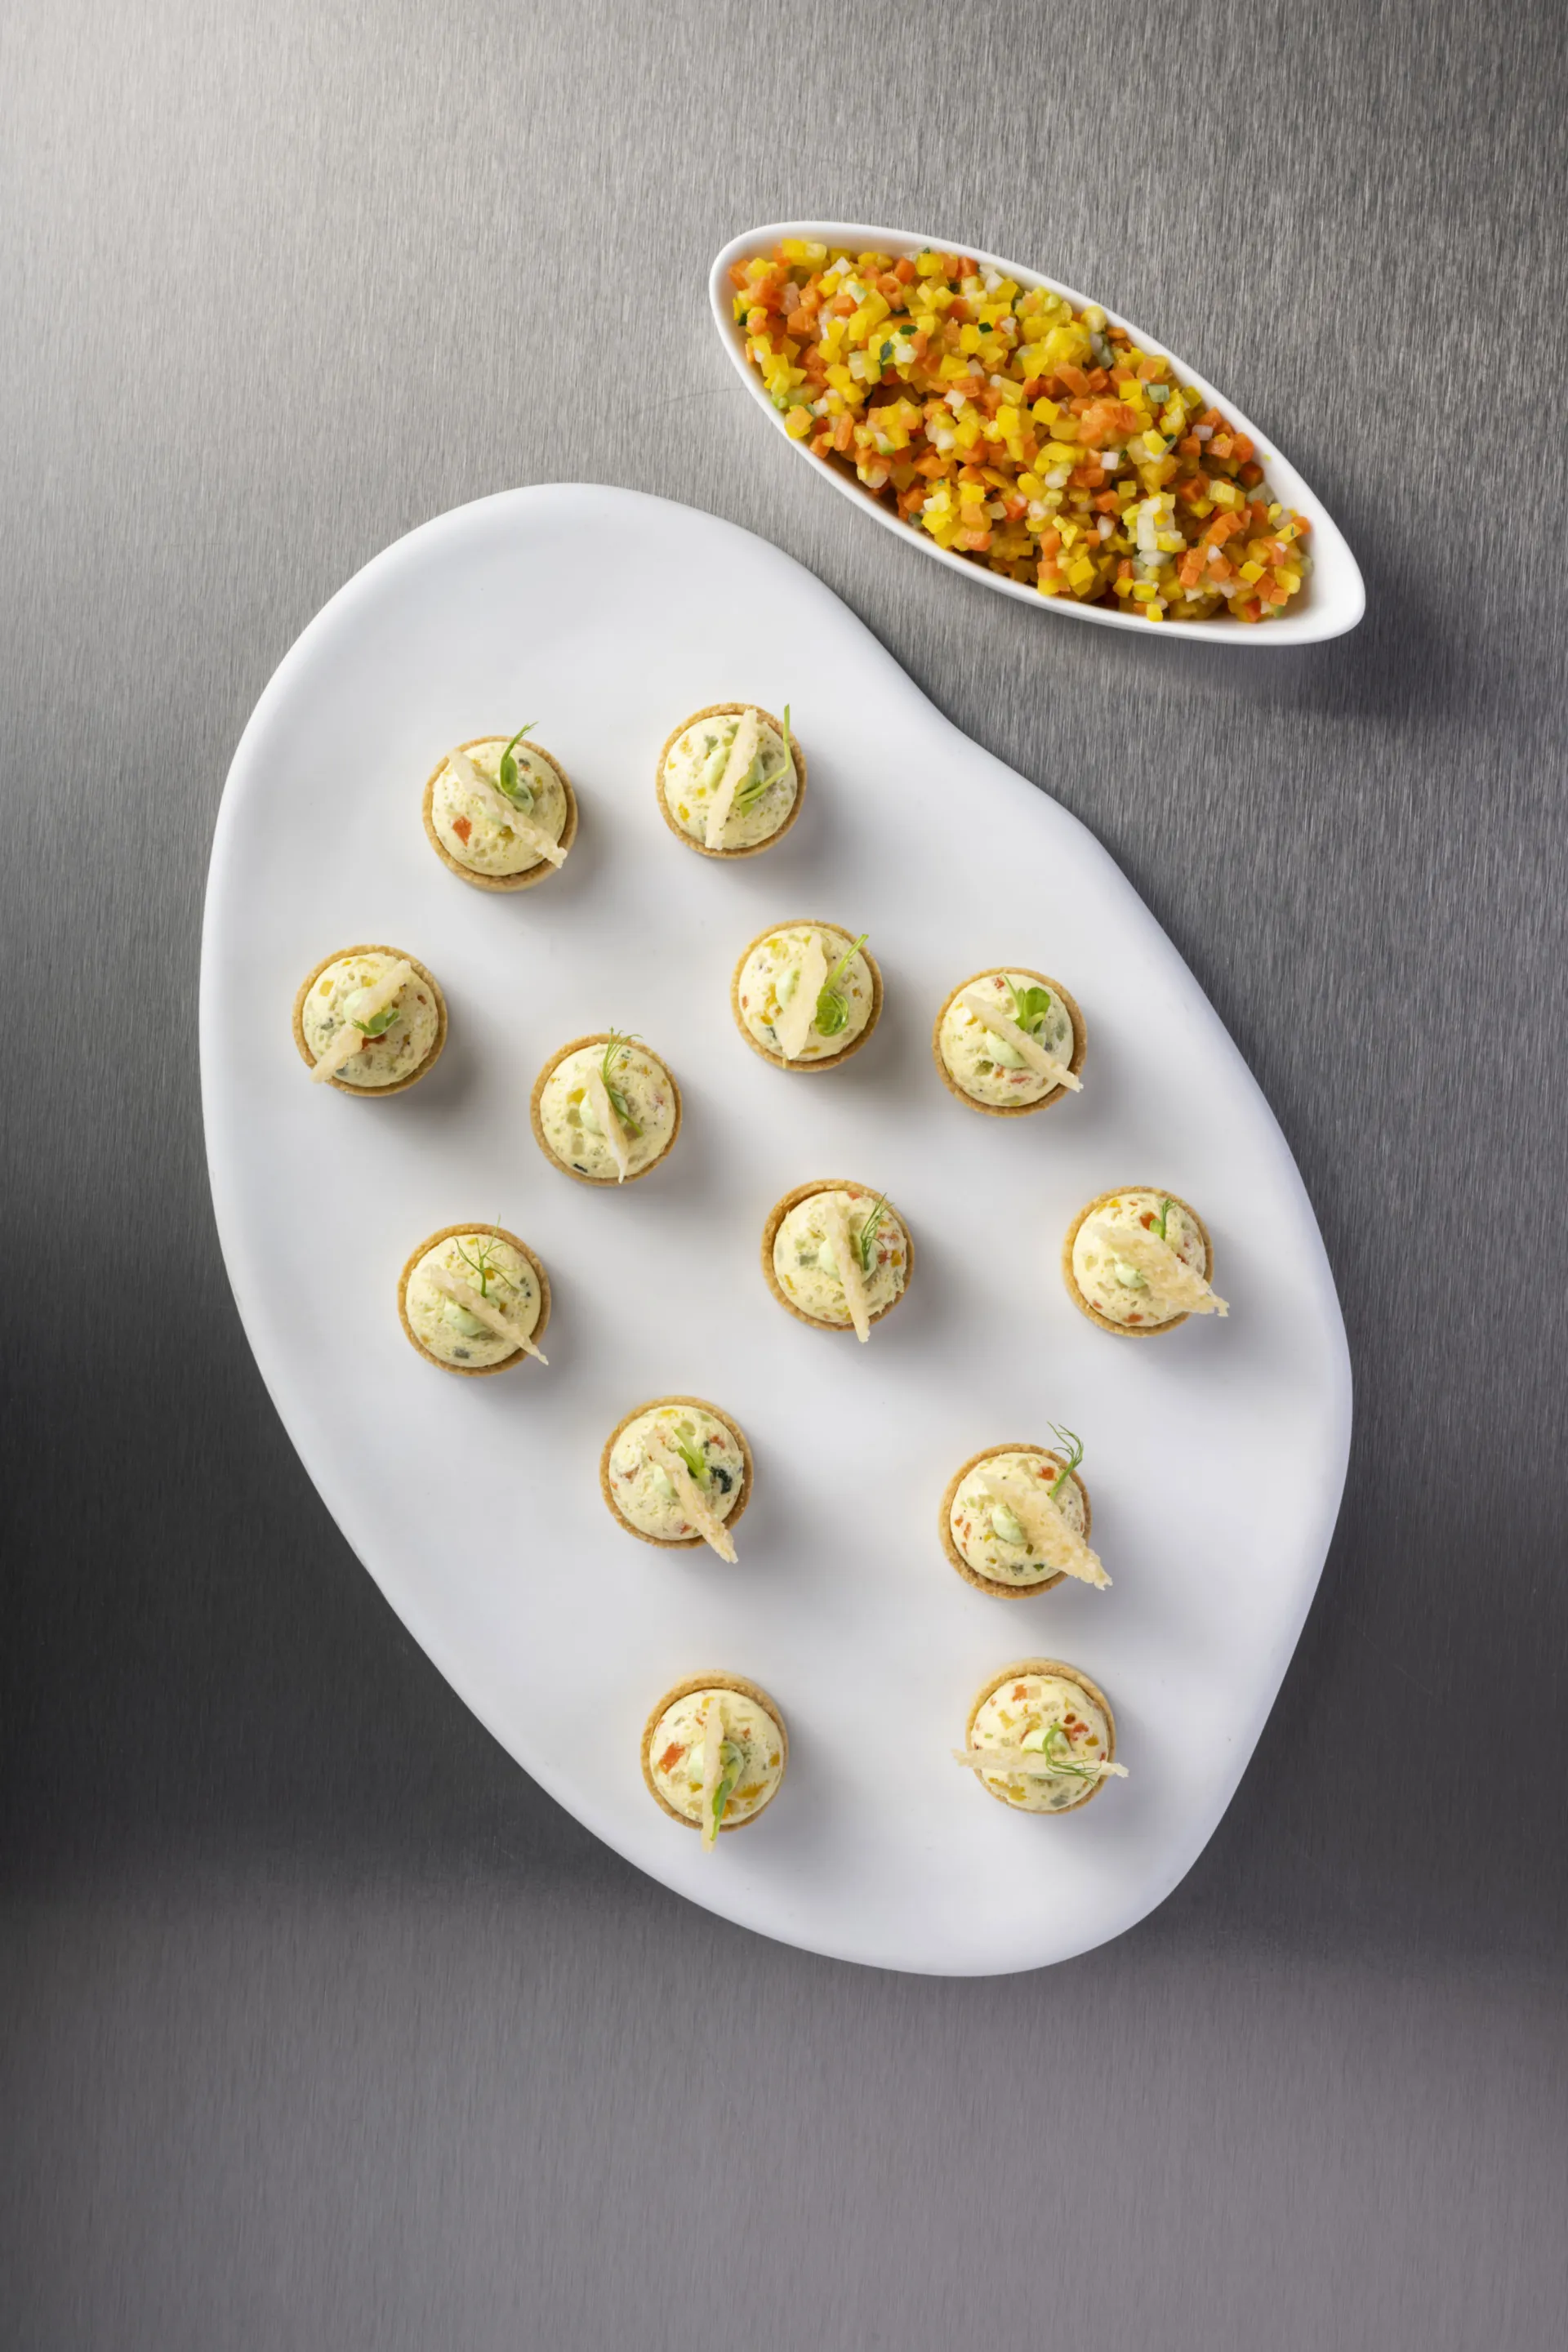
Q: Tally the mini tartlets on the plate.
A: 13